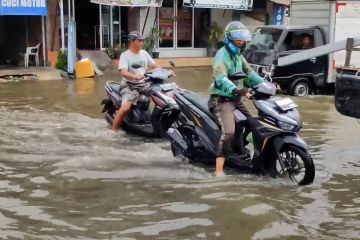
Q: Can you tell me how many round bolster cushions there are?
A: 0